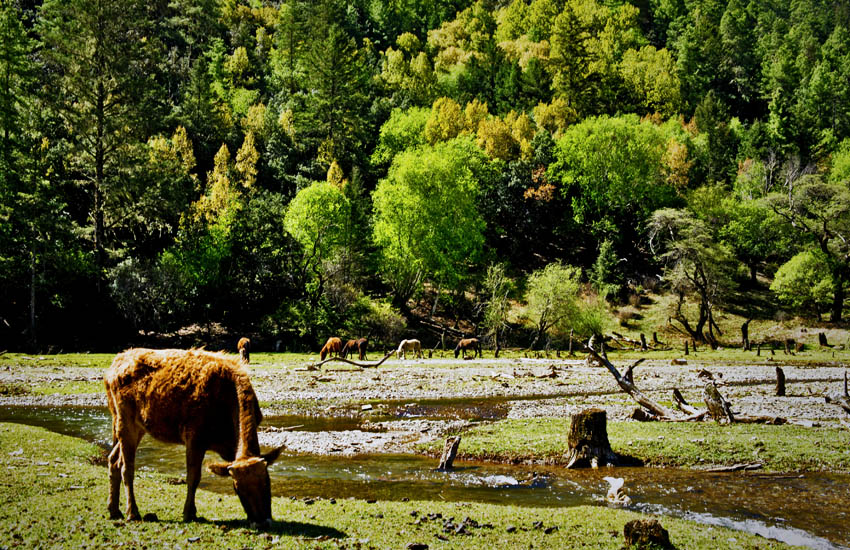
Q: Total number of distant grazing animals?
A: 6